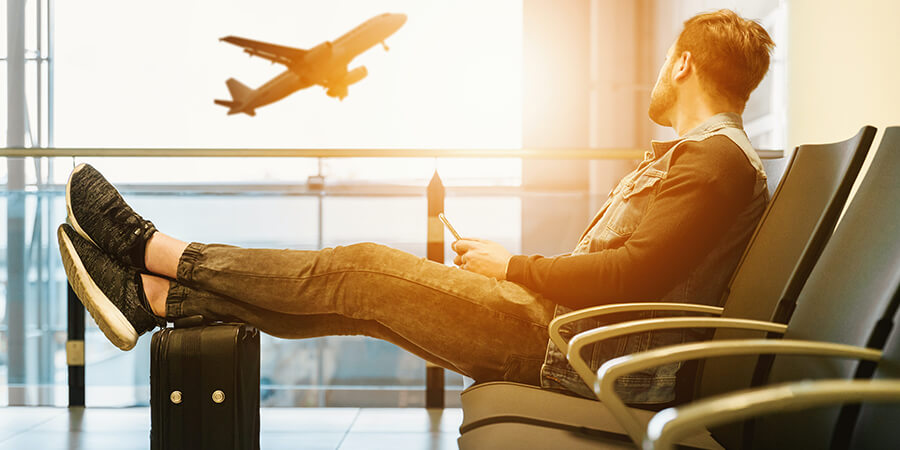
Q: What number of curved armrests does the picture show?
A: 4